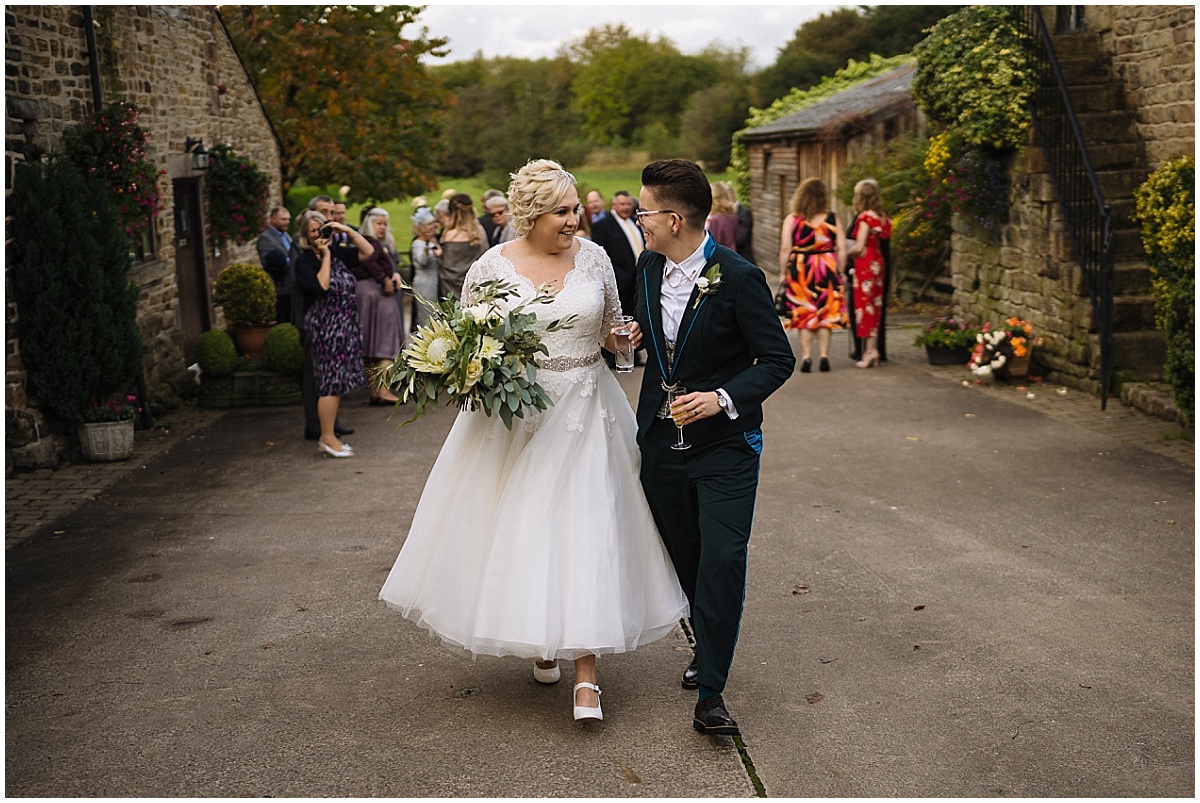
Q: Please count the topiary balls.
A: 3